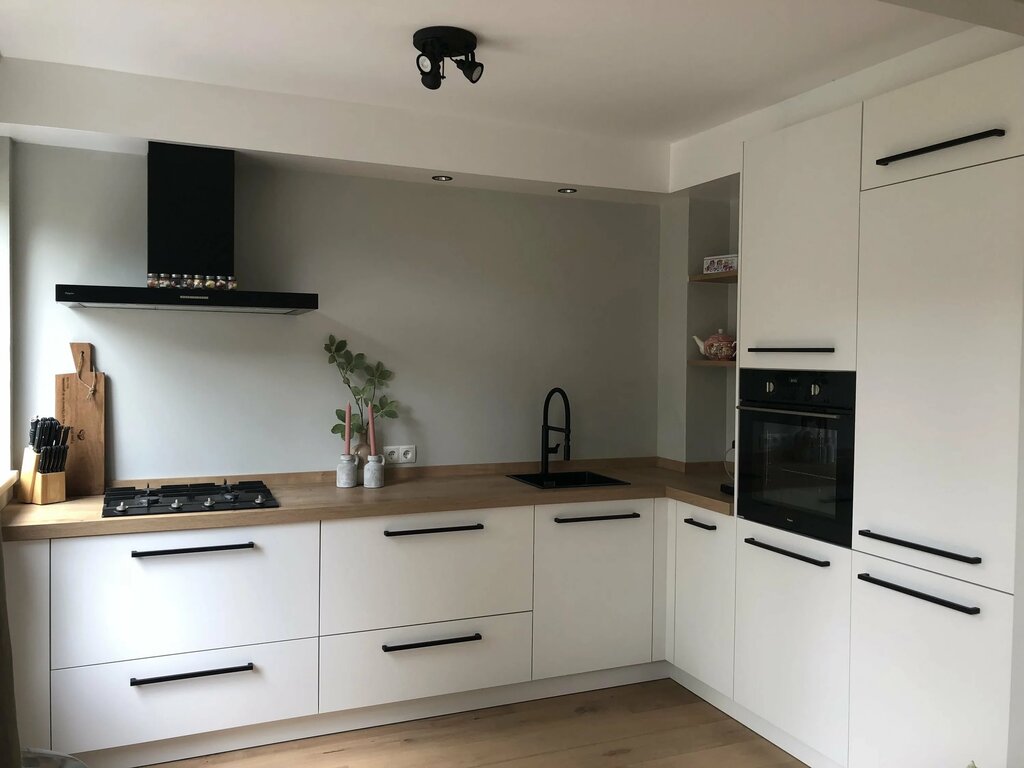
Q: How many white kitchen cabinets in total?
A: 11